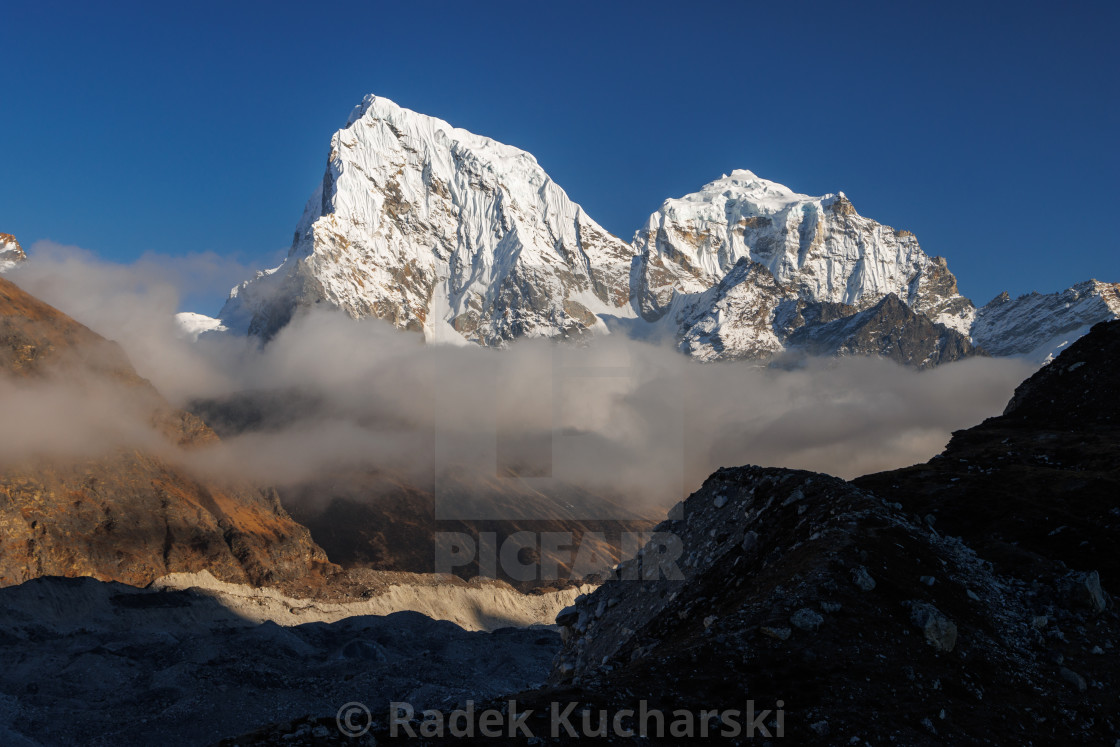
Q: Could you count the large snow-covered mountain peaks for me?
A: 2